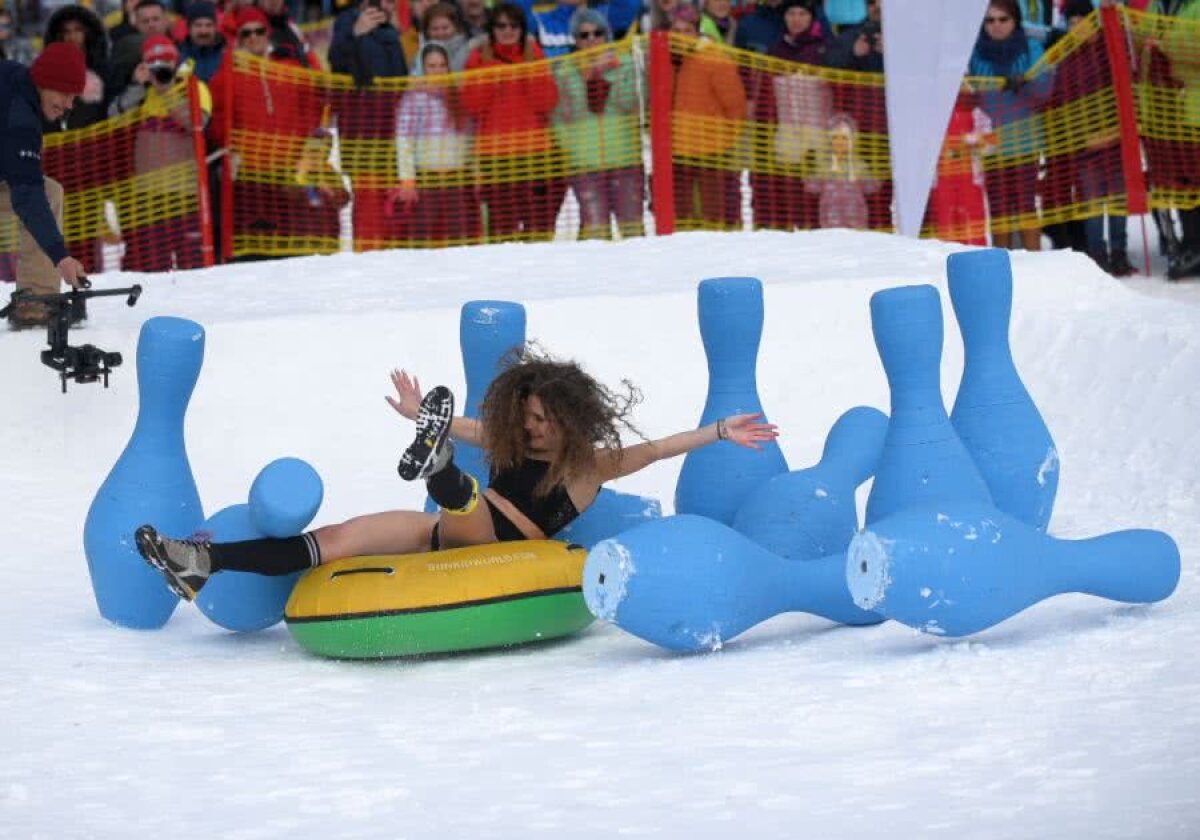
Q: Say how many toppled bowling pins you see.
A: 5